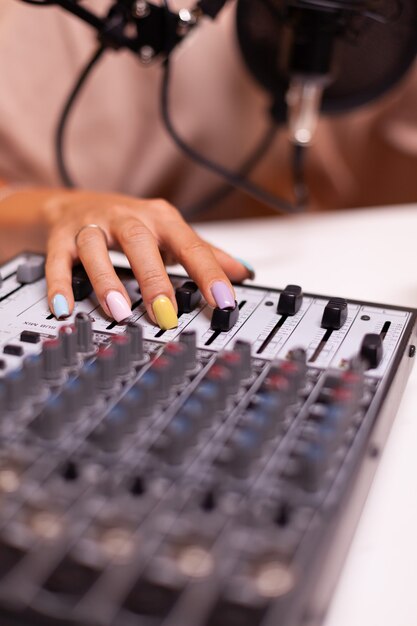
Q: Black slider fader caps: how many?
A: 6